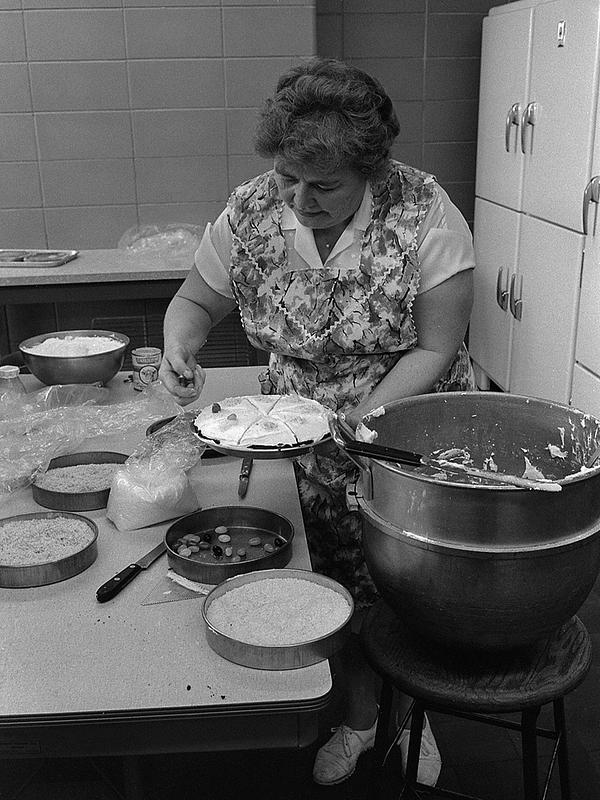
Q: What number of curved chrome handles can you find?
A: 5